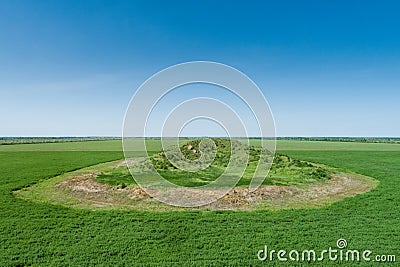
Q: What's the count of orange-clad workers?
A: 0